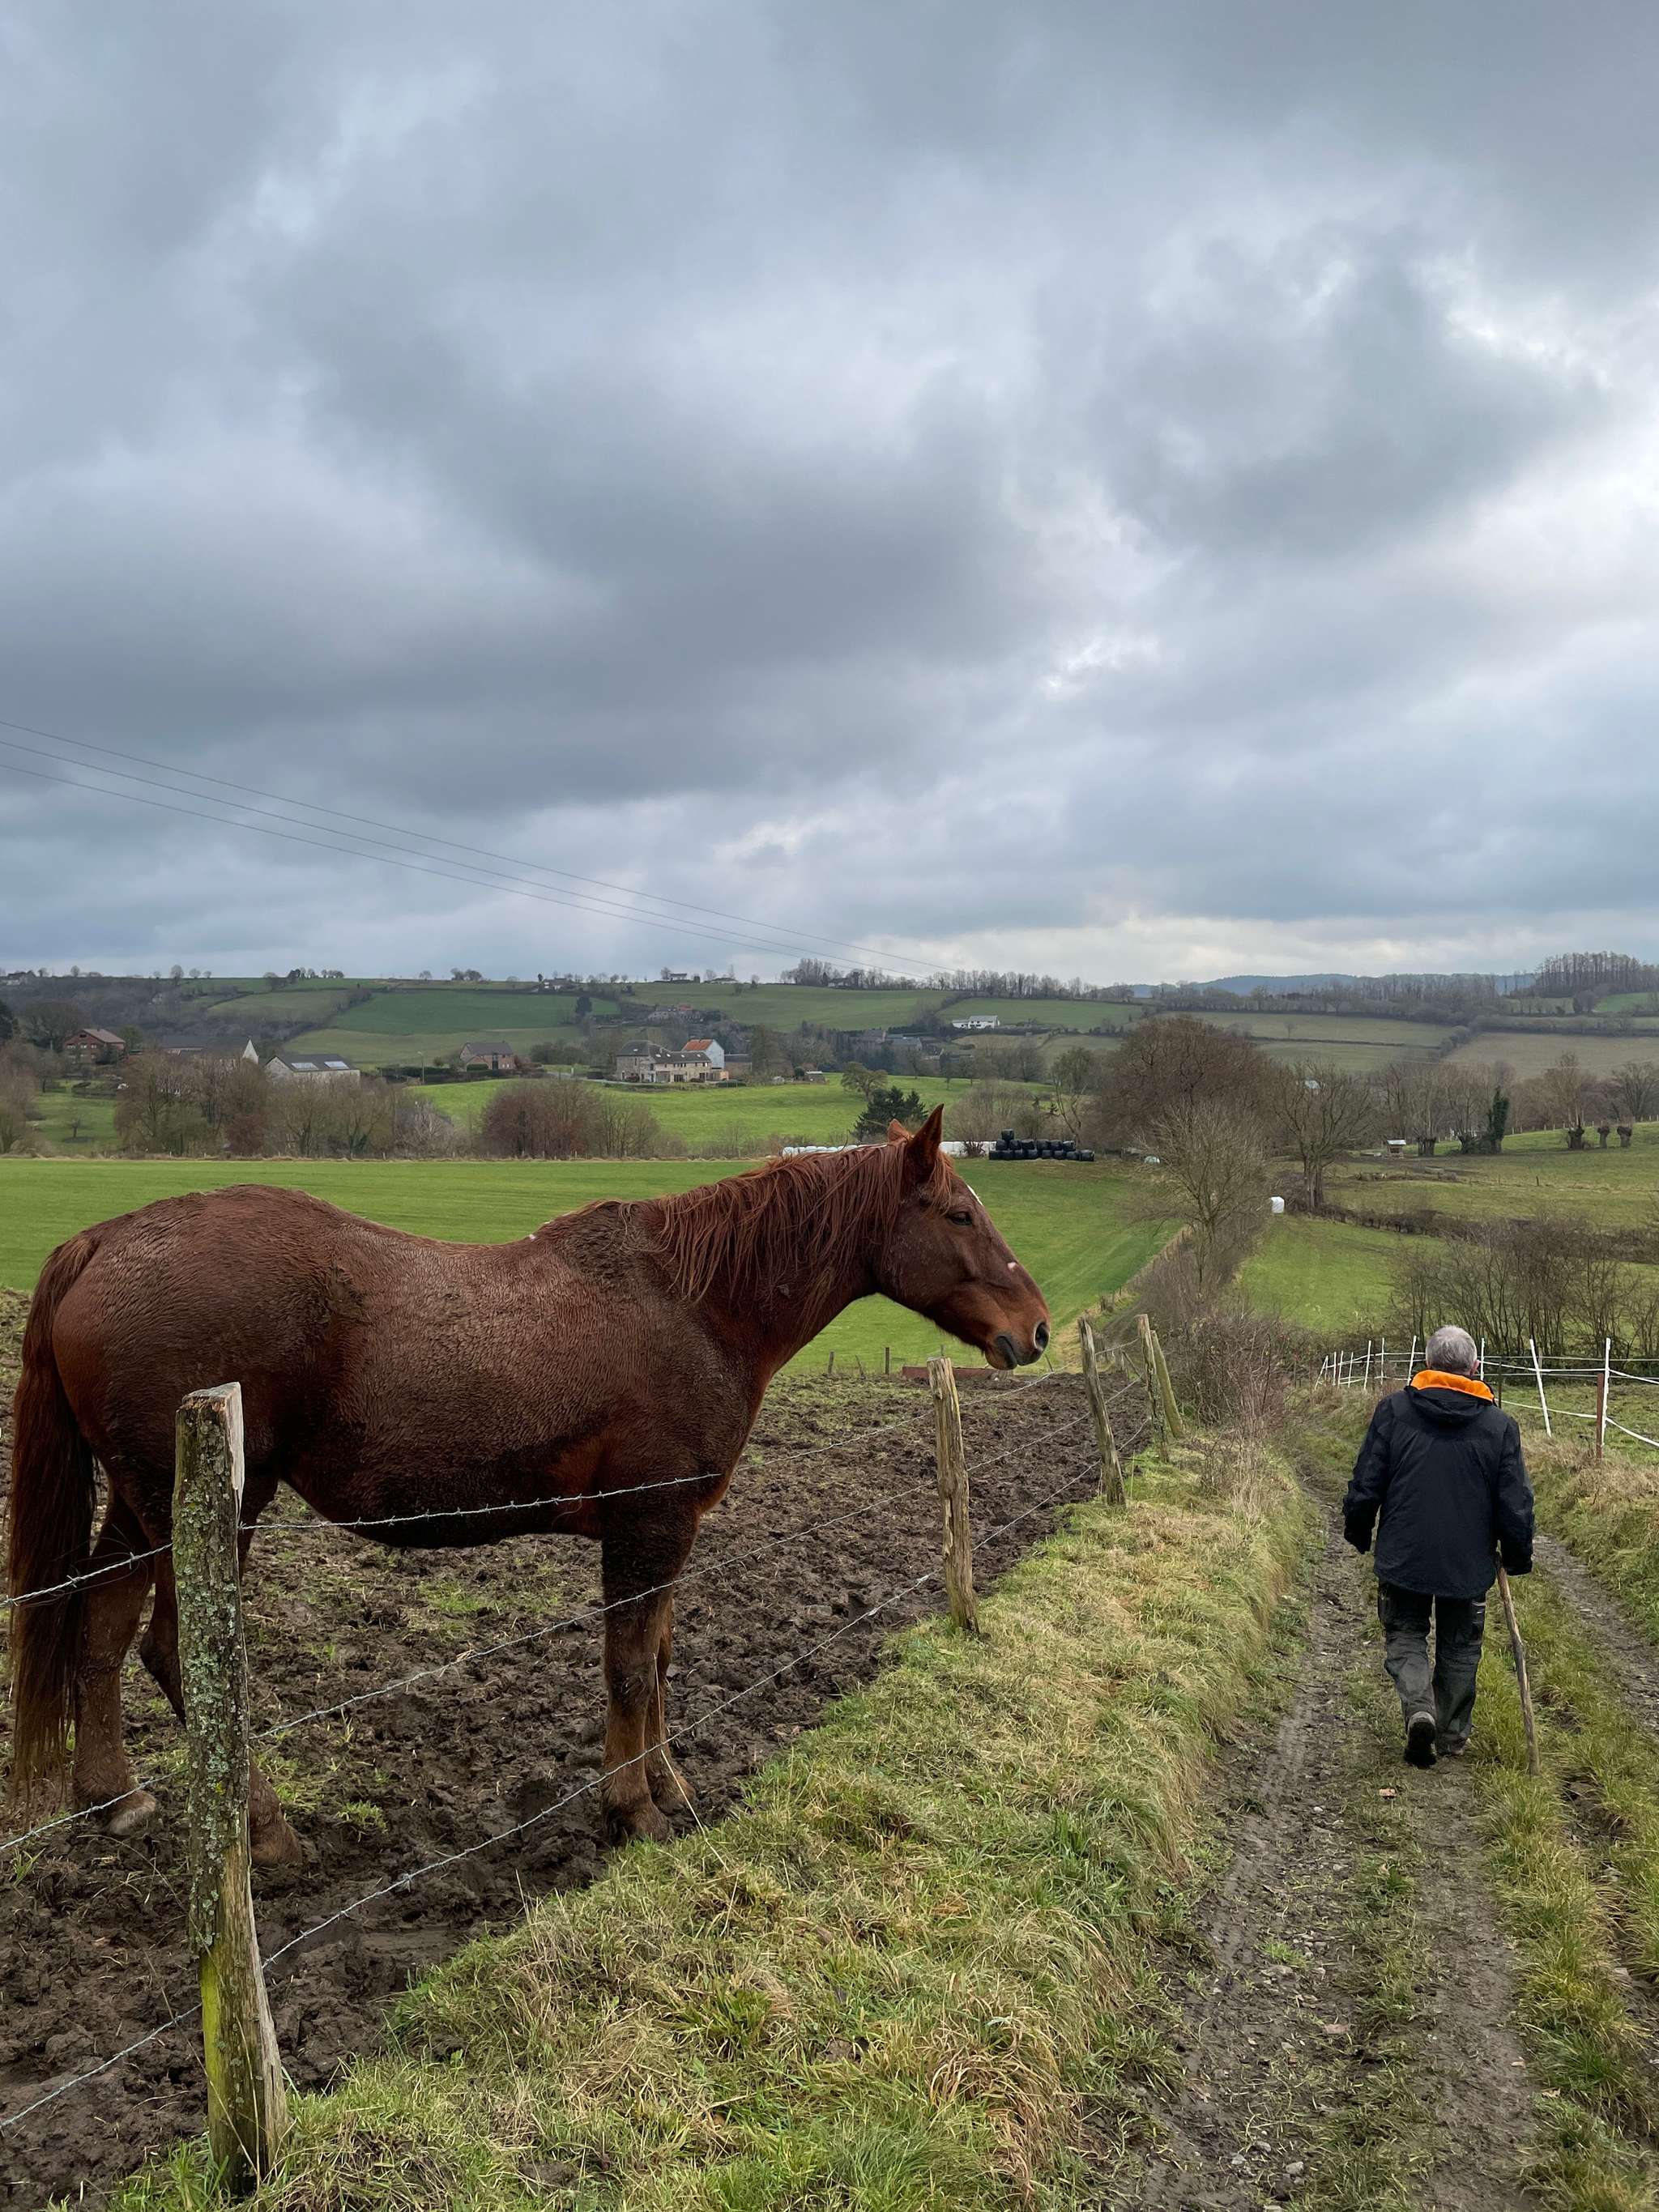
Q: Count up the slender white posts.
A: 11